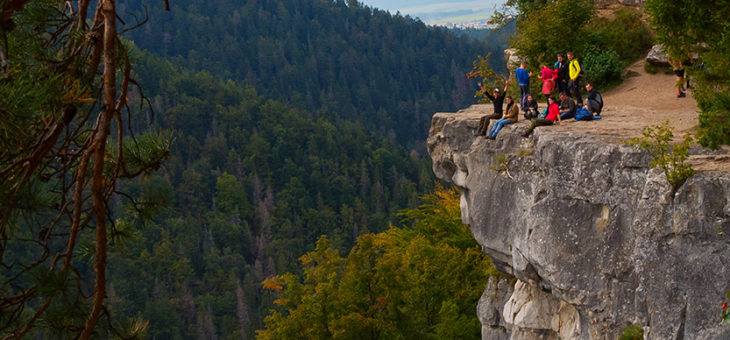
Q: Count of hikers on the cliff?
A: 11